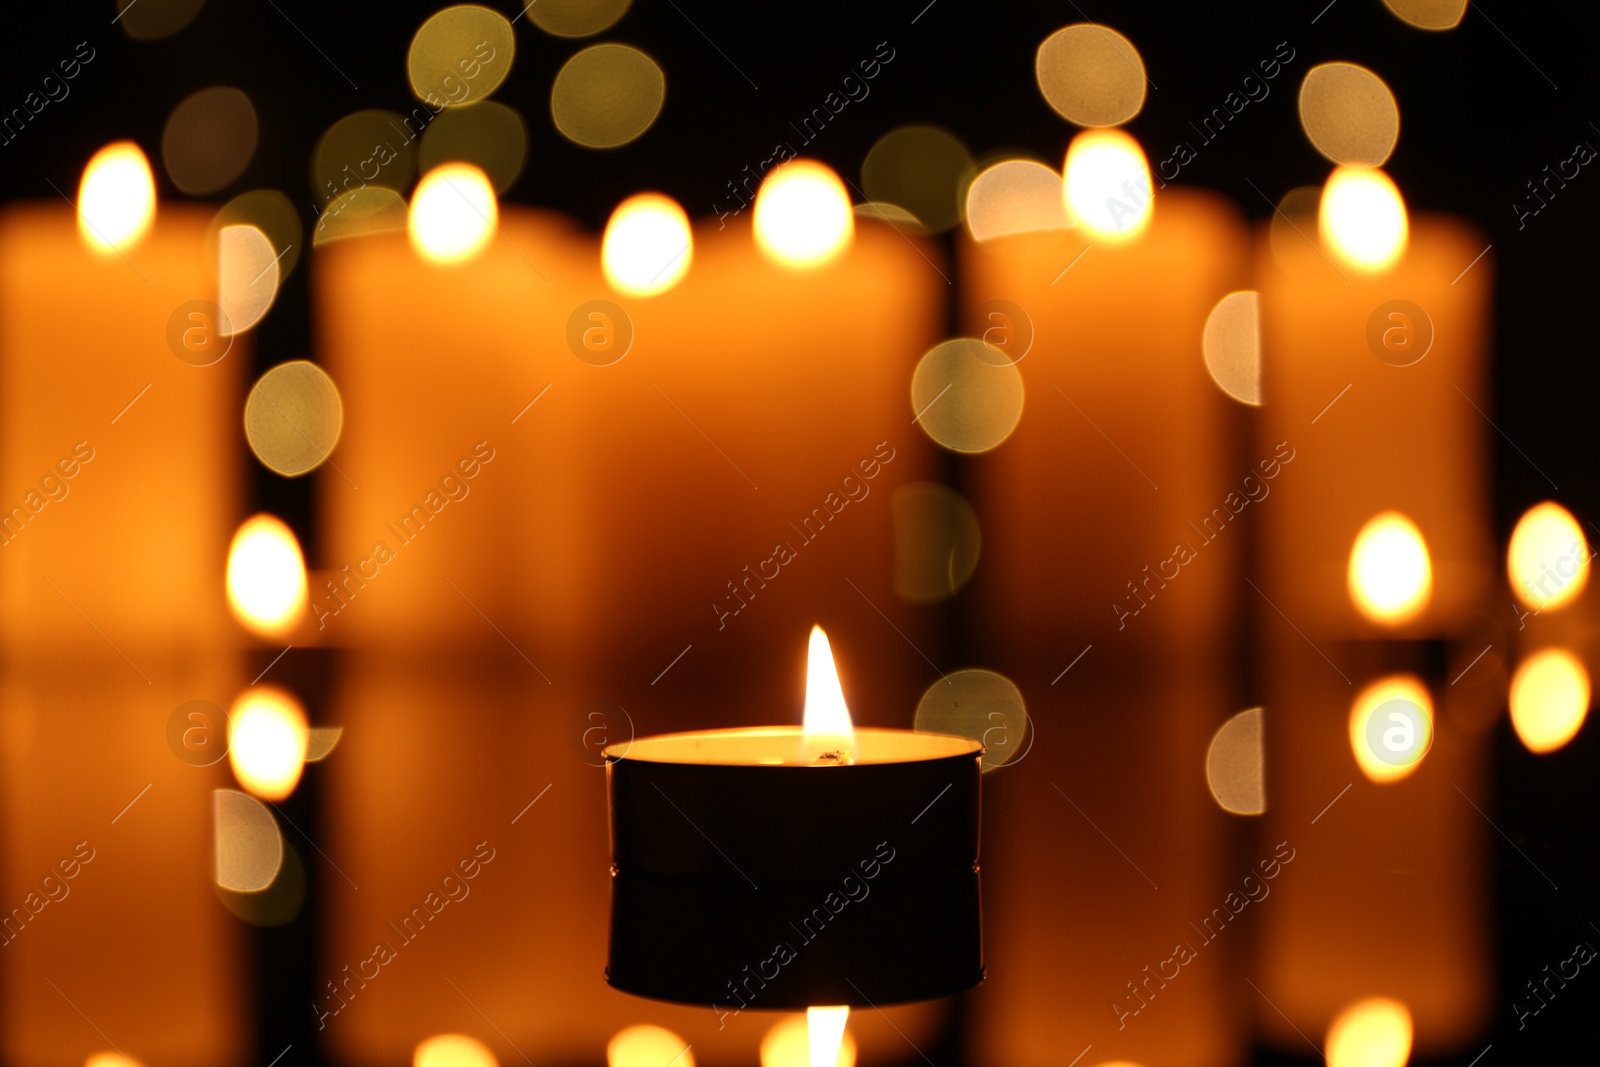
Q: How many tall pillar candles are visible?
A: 6